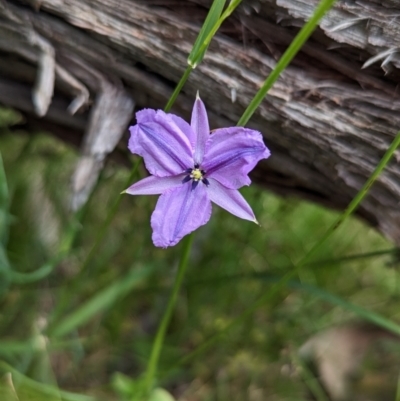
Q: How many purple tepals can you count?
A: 6